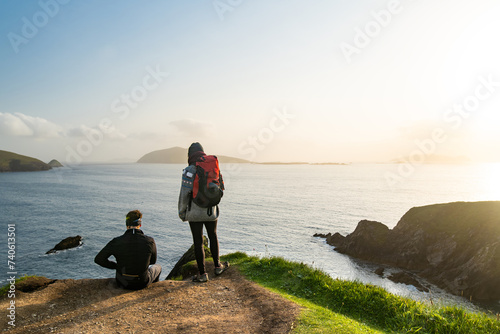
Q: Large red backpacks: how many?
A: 1